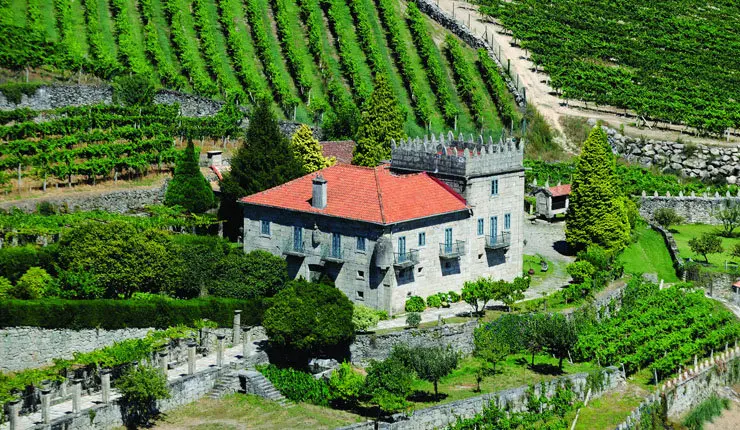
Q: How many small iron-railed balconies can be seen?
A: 5